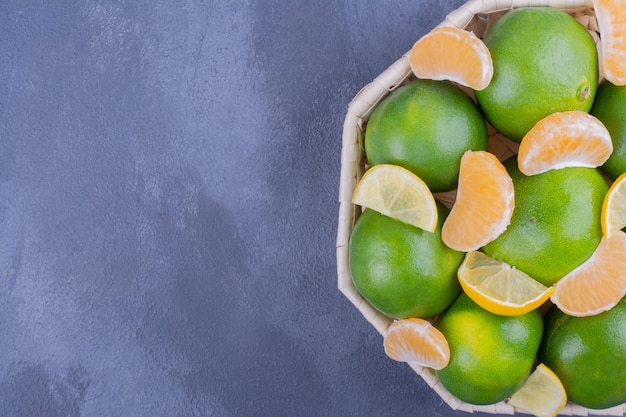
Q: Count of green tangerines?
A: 7